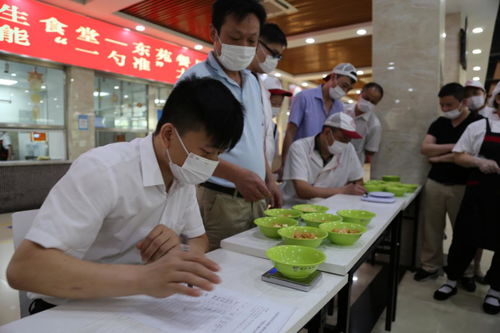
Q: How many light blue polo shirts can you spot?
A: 1